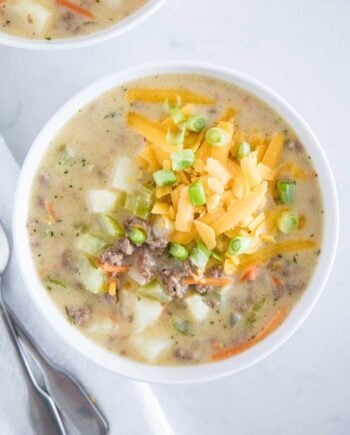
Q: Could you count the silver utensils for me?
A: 2